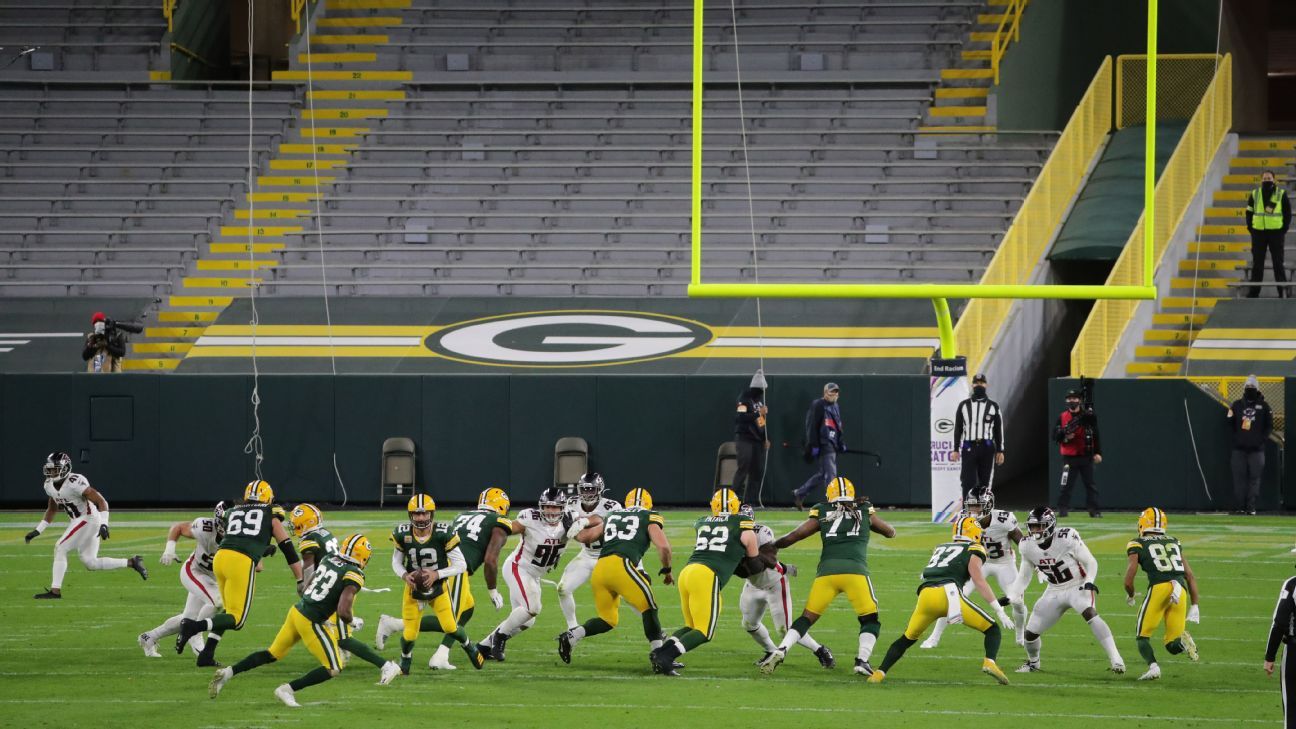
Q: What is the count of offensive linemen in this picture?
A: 5